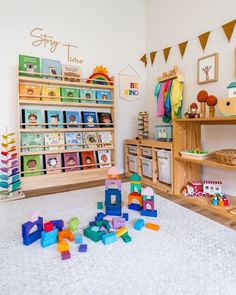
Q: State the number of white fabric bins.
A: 5